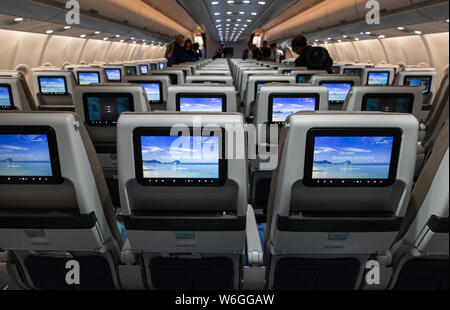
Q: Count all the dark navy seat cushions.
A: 4